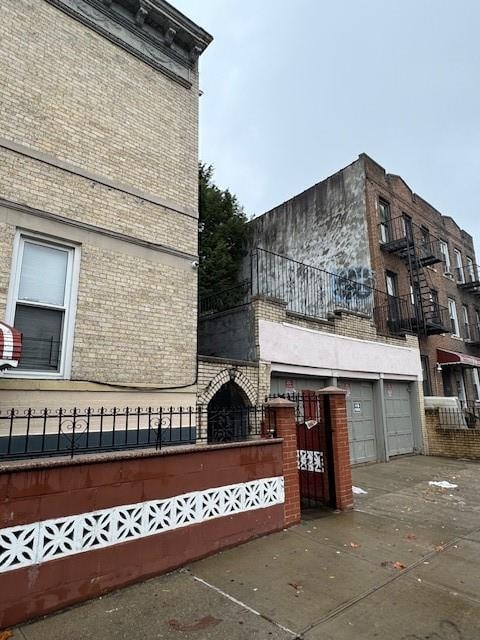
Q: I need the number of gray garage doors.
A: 3